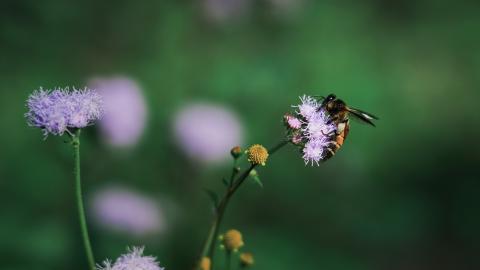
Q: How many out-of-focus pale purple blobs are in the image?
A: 3